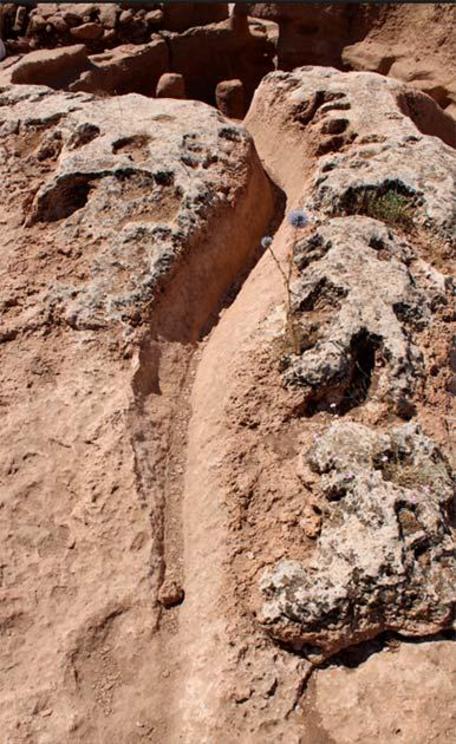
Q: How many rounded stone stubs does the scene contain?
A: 2